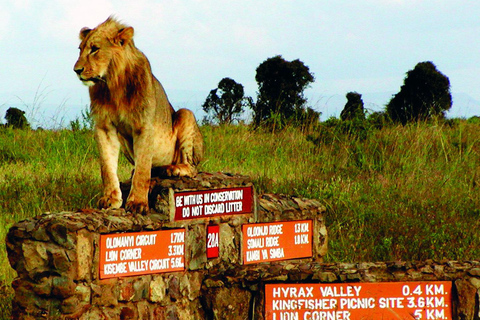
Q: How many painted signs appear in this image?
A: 5